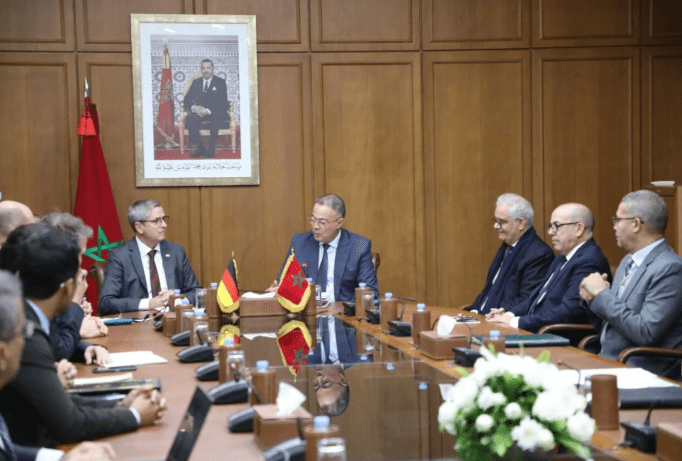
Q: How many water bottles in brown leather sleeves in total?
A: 12